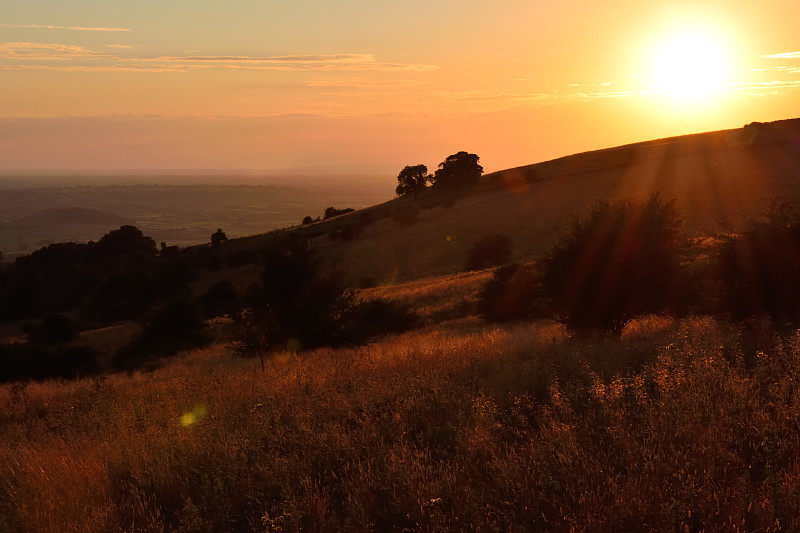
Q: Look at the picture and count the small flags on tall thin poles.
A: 0